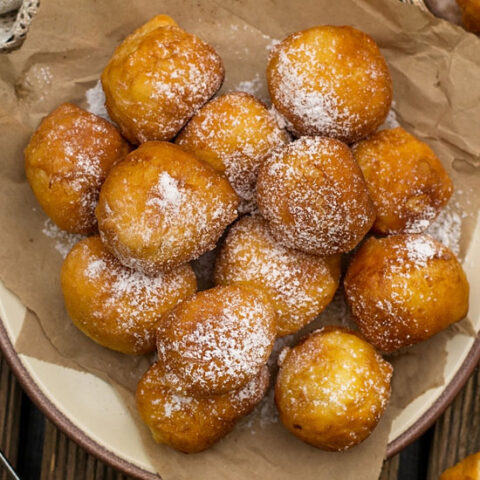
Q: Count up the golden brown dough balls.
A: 13